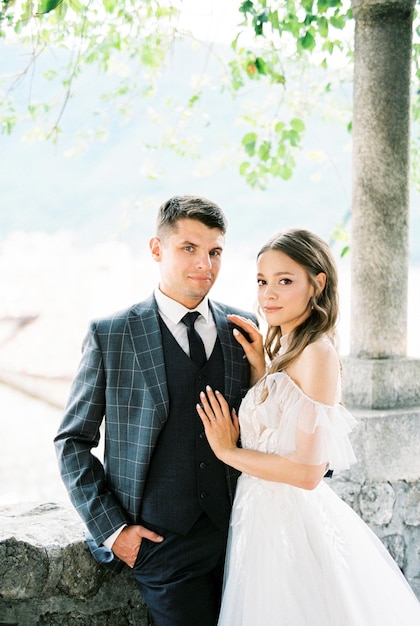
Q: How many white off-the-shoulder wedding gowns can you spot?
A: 1